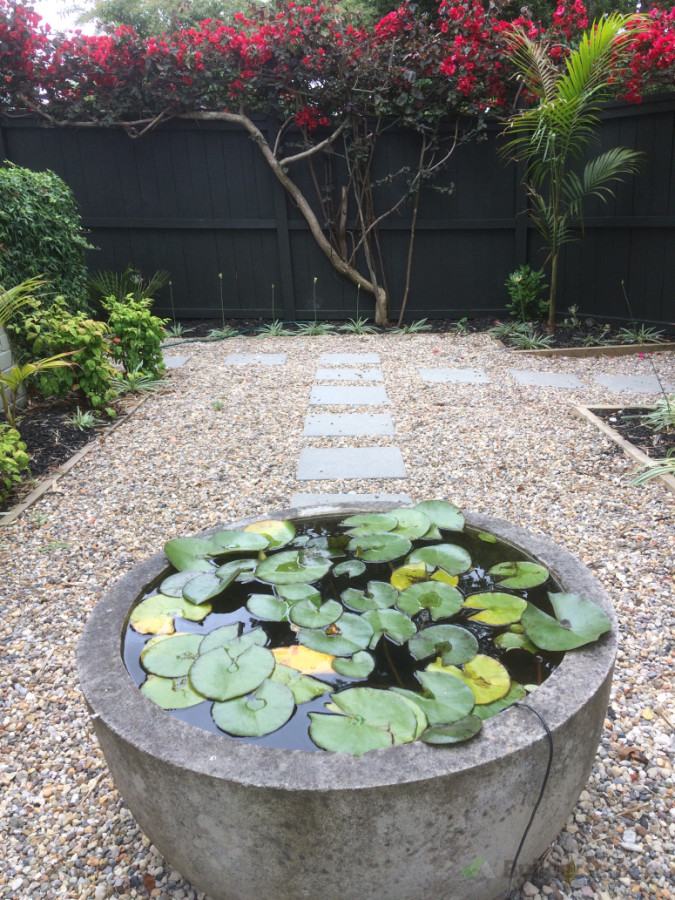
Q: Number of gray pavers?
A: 11